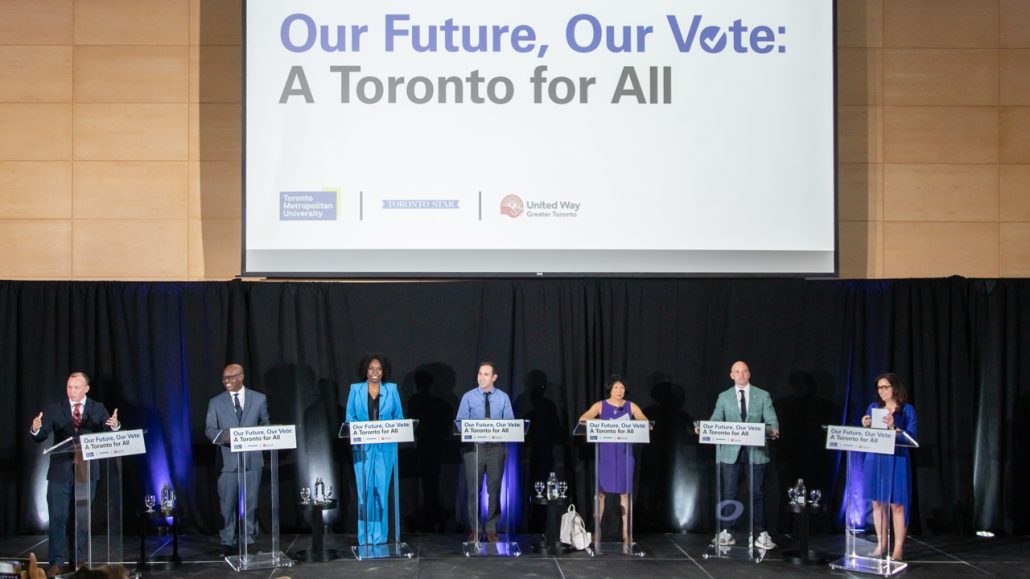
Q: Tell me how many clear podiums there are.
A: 7